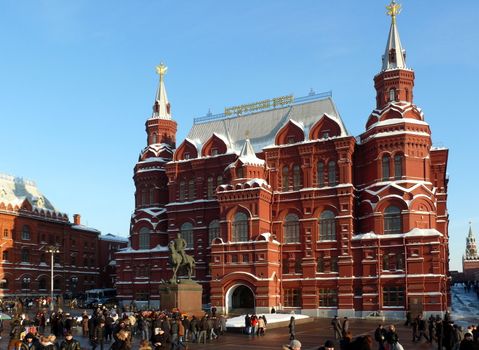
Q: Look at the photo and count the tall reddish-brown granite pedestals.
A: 1